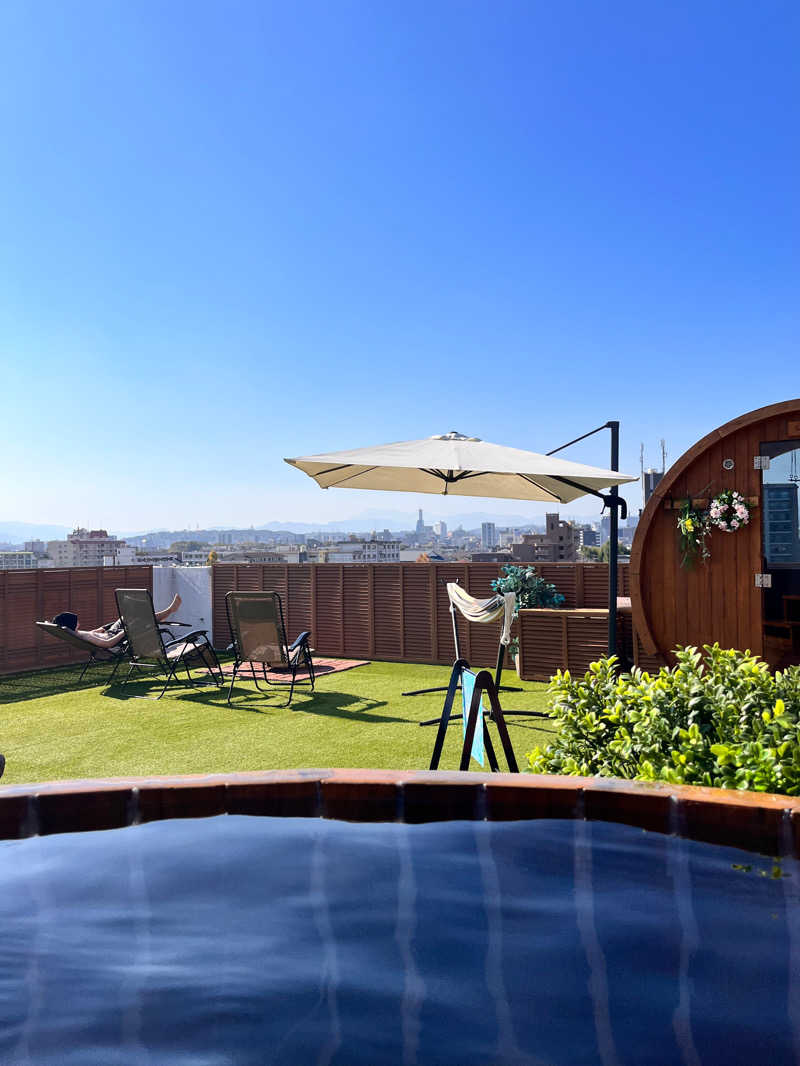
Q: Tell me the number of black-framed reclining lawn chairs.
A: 3